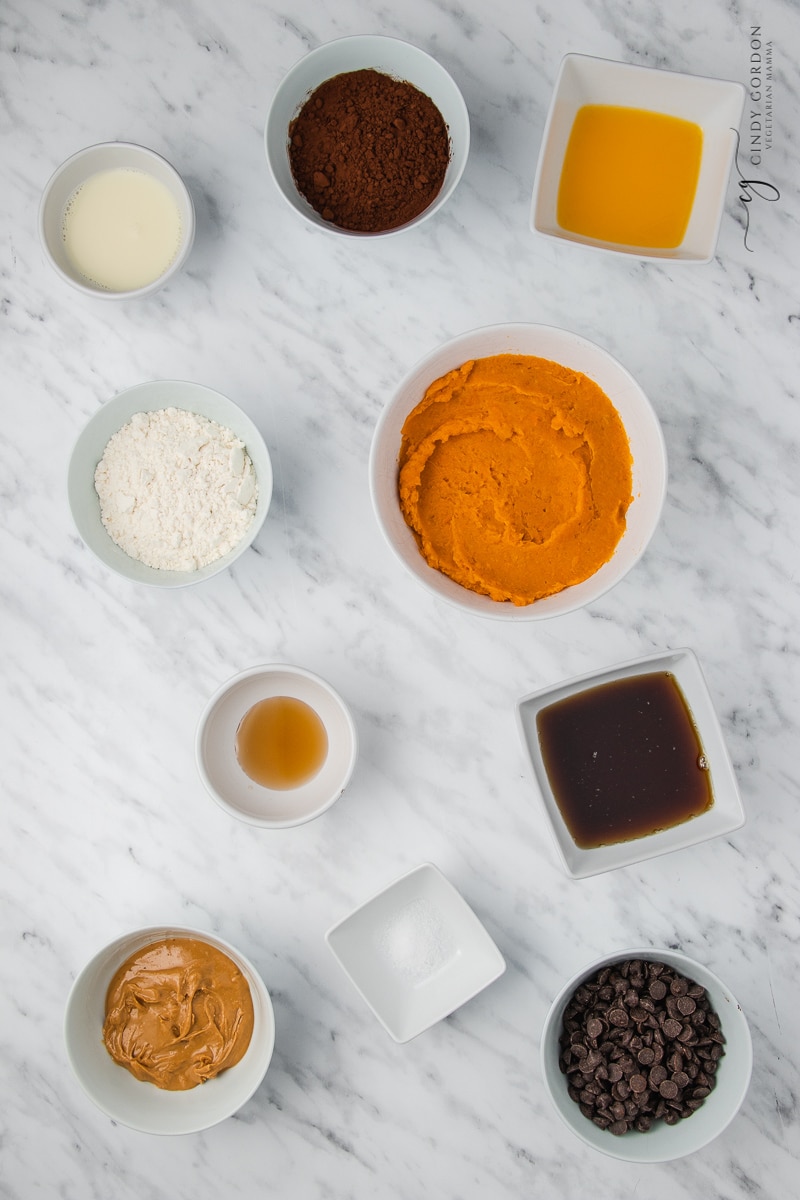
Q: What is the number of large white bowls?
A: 1